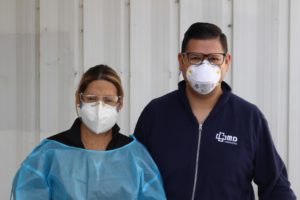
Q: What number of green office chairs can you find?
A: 0